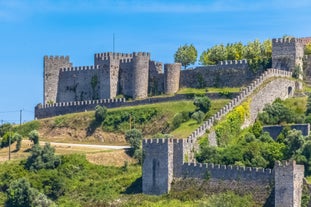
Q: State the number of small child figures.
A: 0